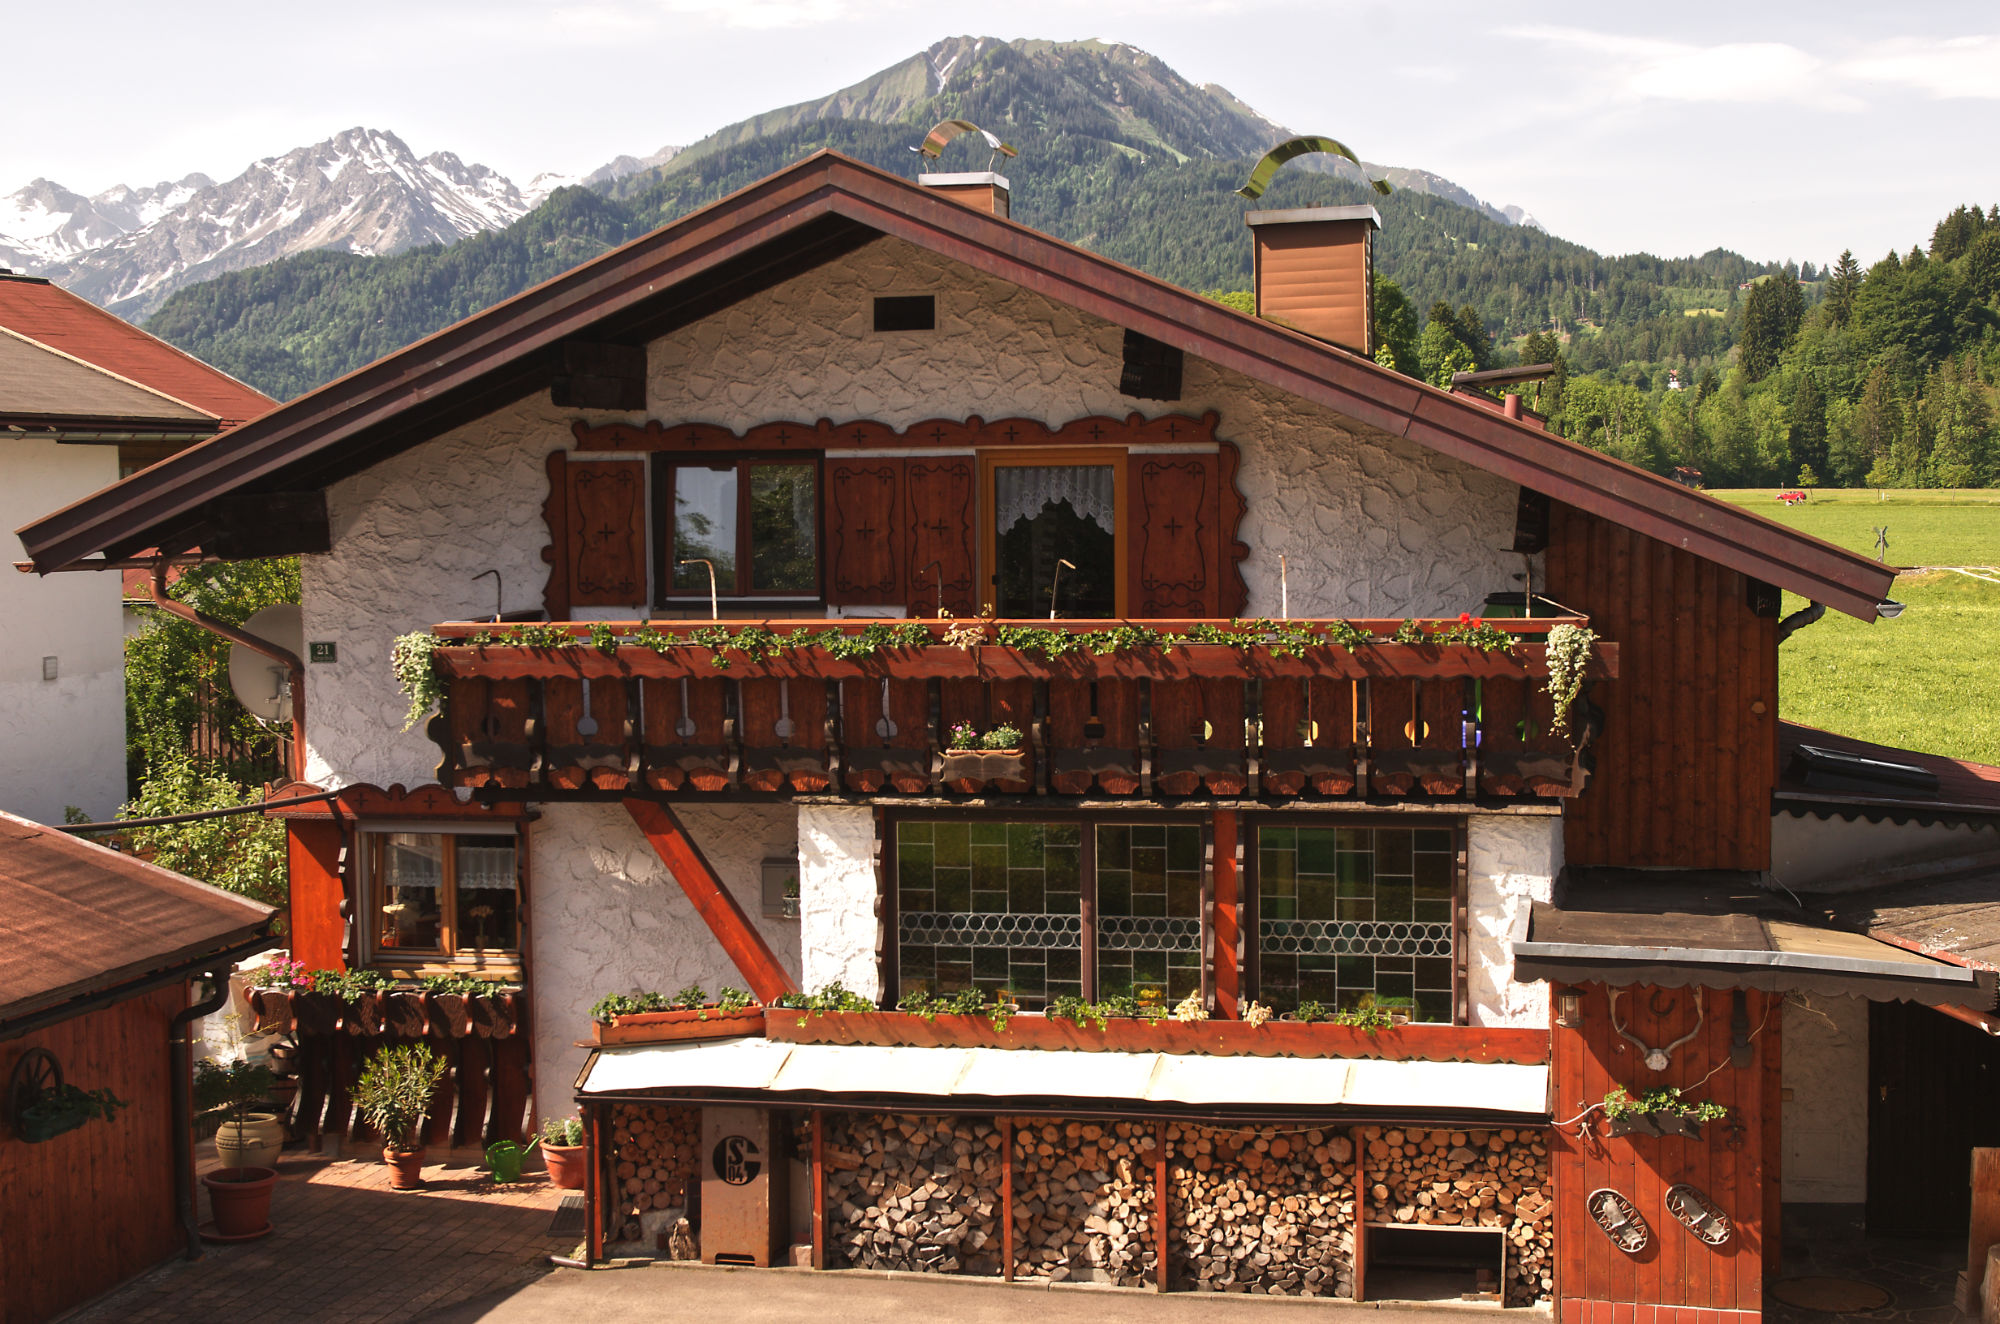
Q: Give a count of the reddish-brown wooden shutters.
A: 4